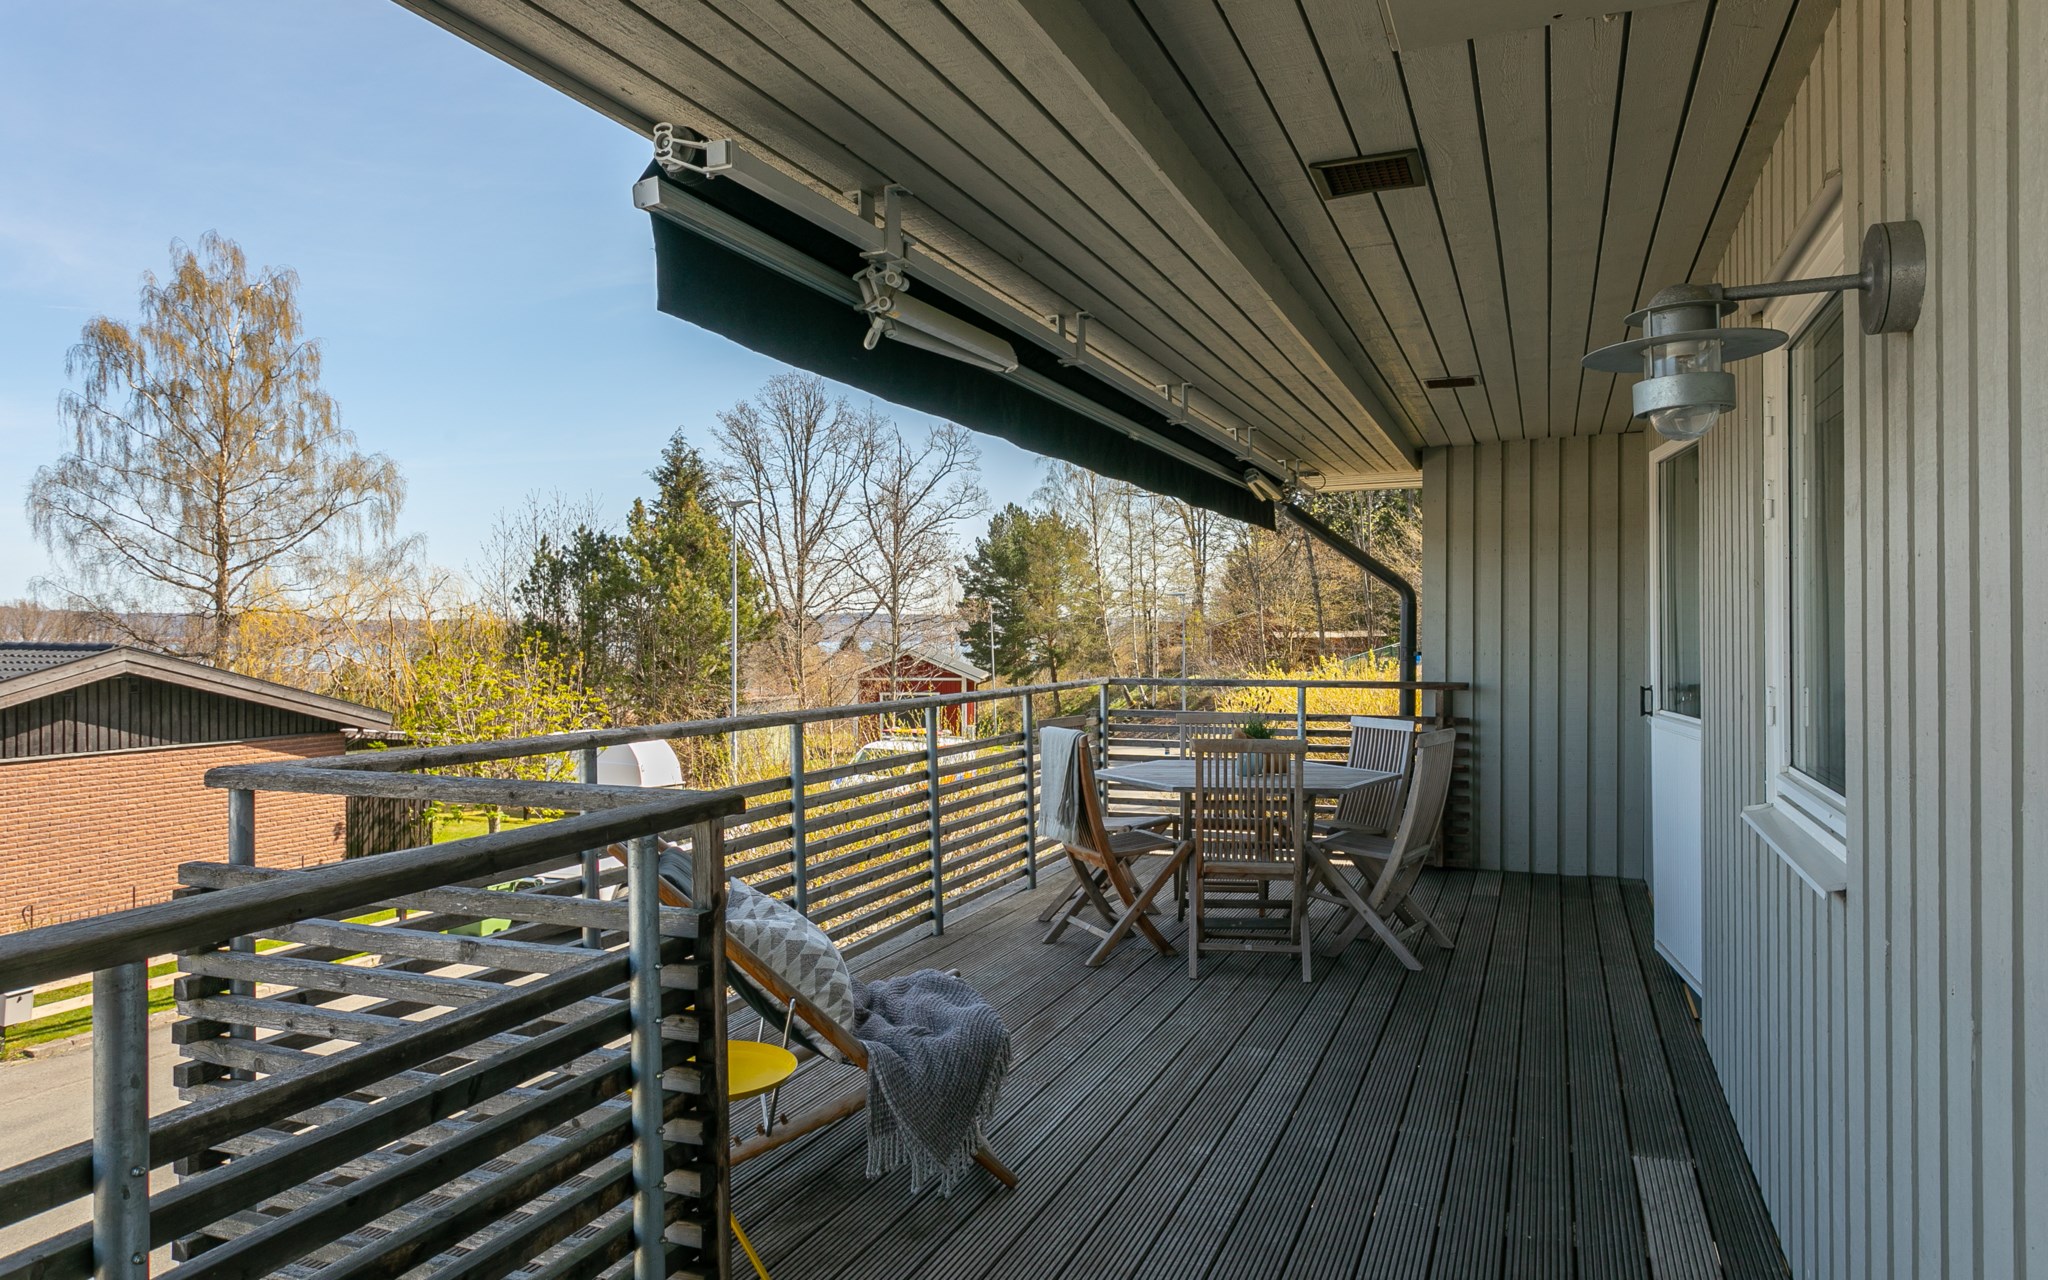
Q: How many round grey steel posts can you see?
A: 9